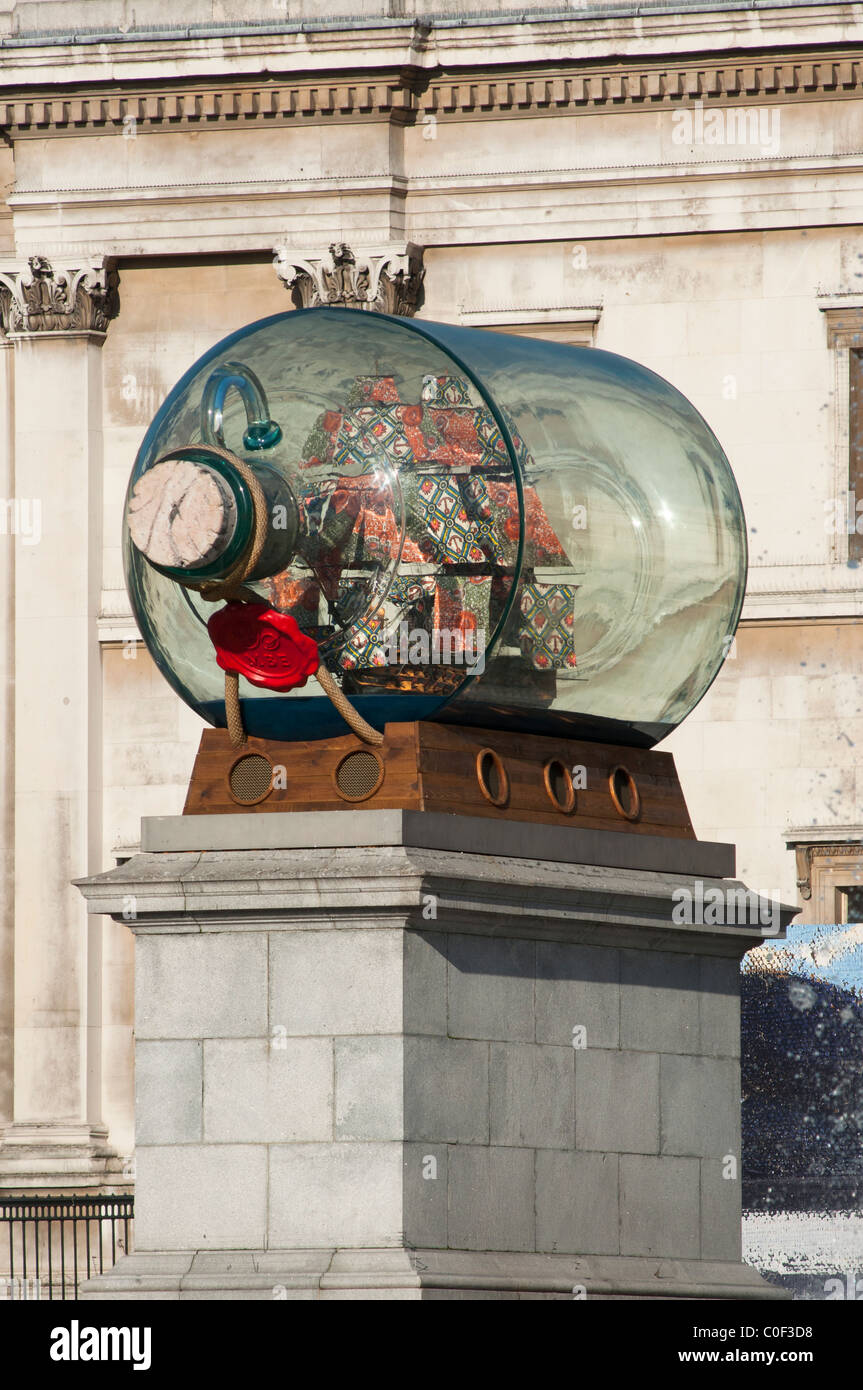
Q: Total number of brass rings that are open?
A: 3